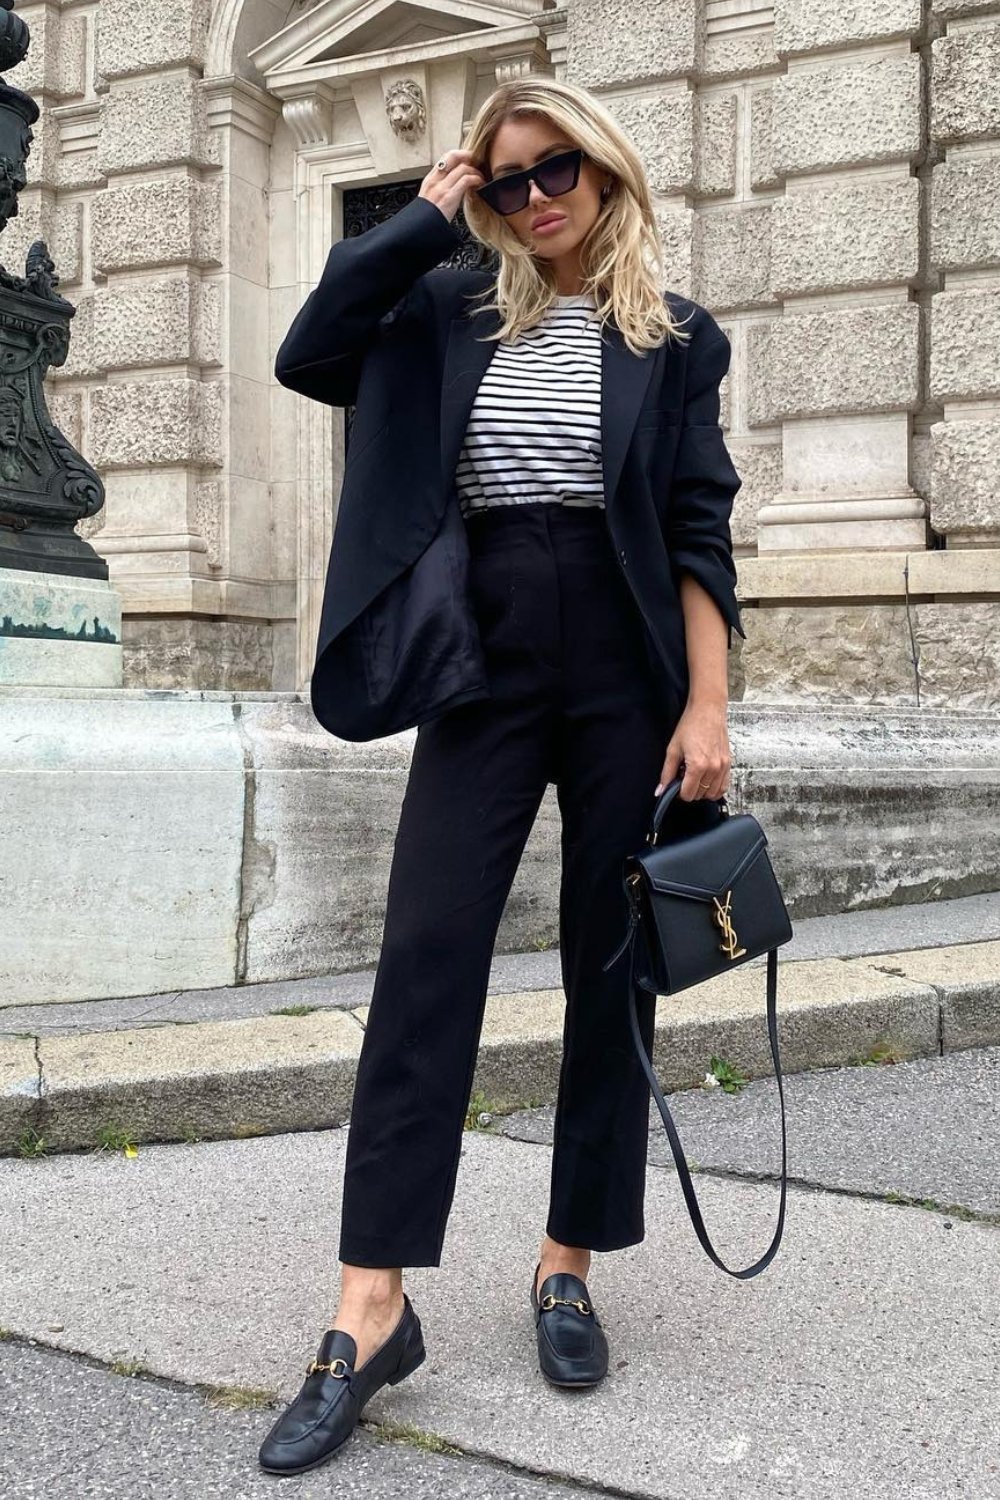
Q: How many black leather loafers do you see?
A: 2